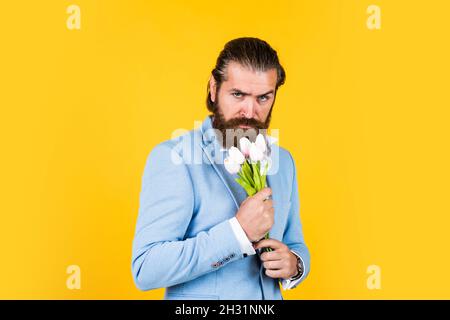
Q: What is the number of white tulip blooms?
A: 5